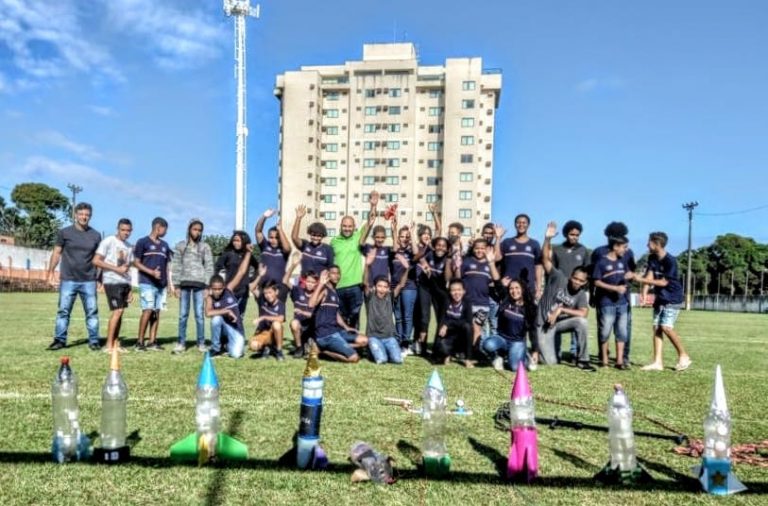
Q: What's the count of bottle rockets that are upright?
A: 8